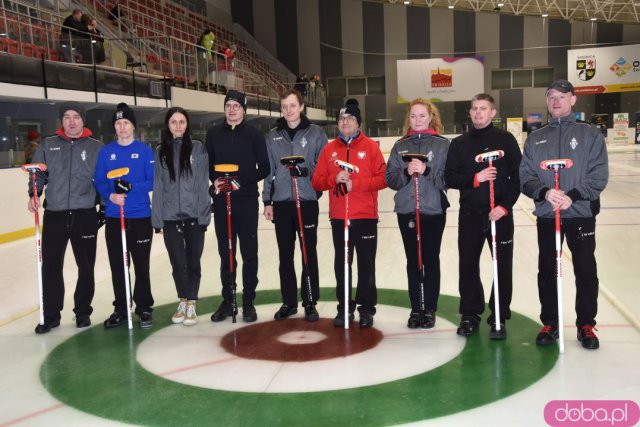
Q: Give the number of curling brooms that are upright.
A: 8